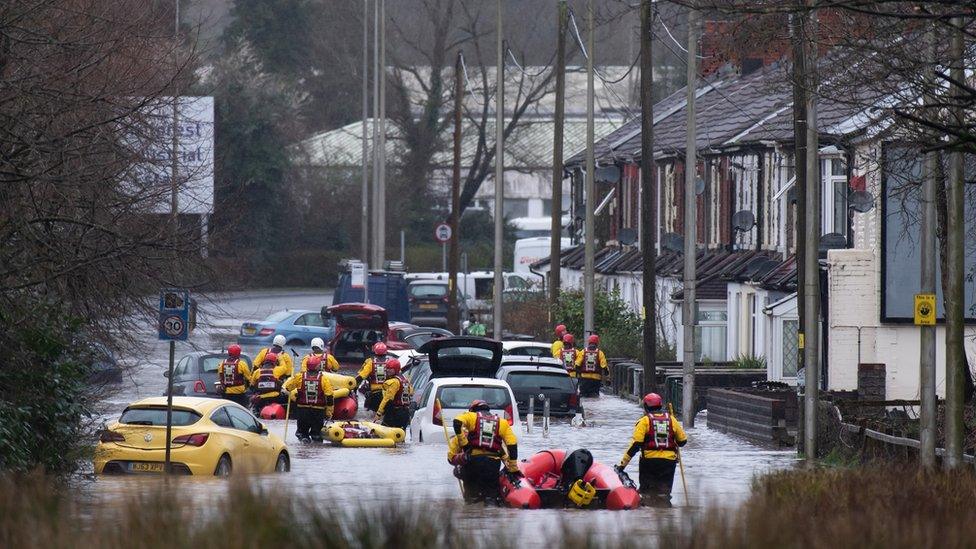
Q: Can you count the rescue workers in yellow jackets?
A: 12